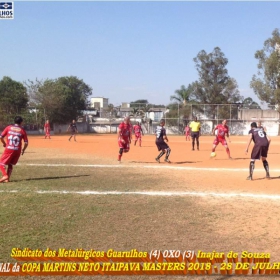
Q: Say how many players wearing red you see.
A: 6